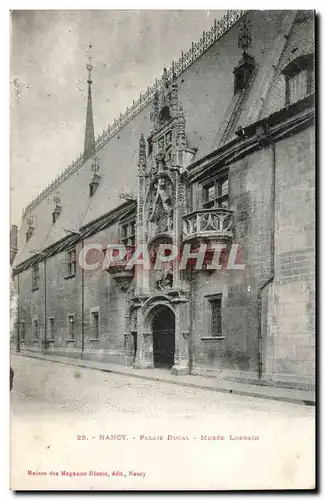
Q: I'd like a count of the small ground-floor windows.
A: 6